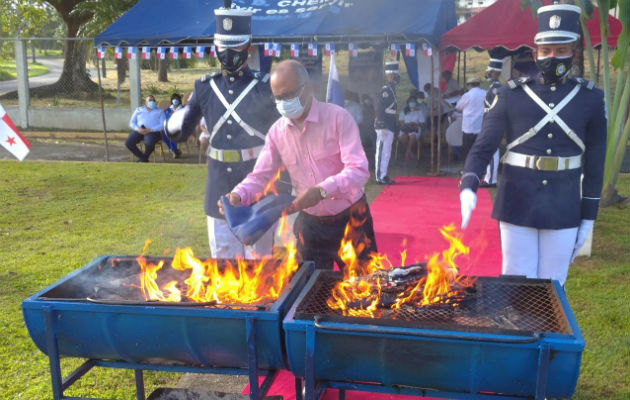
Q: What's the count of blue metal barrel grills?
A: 2